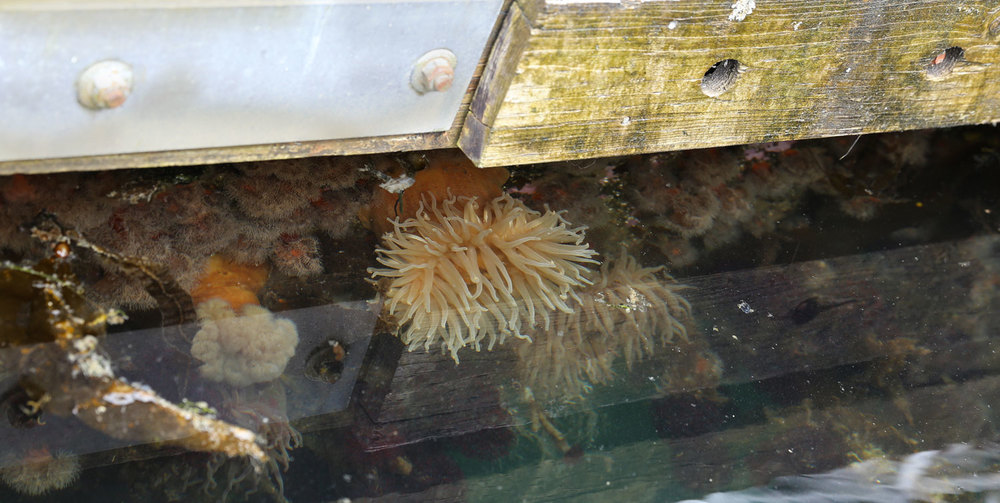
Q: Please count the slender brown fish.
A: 0